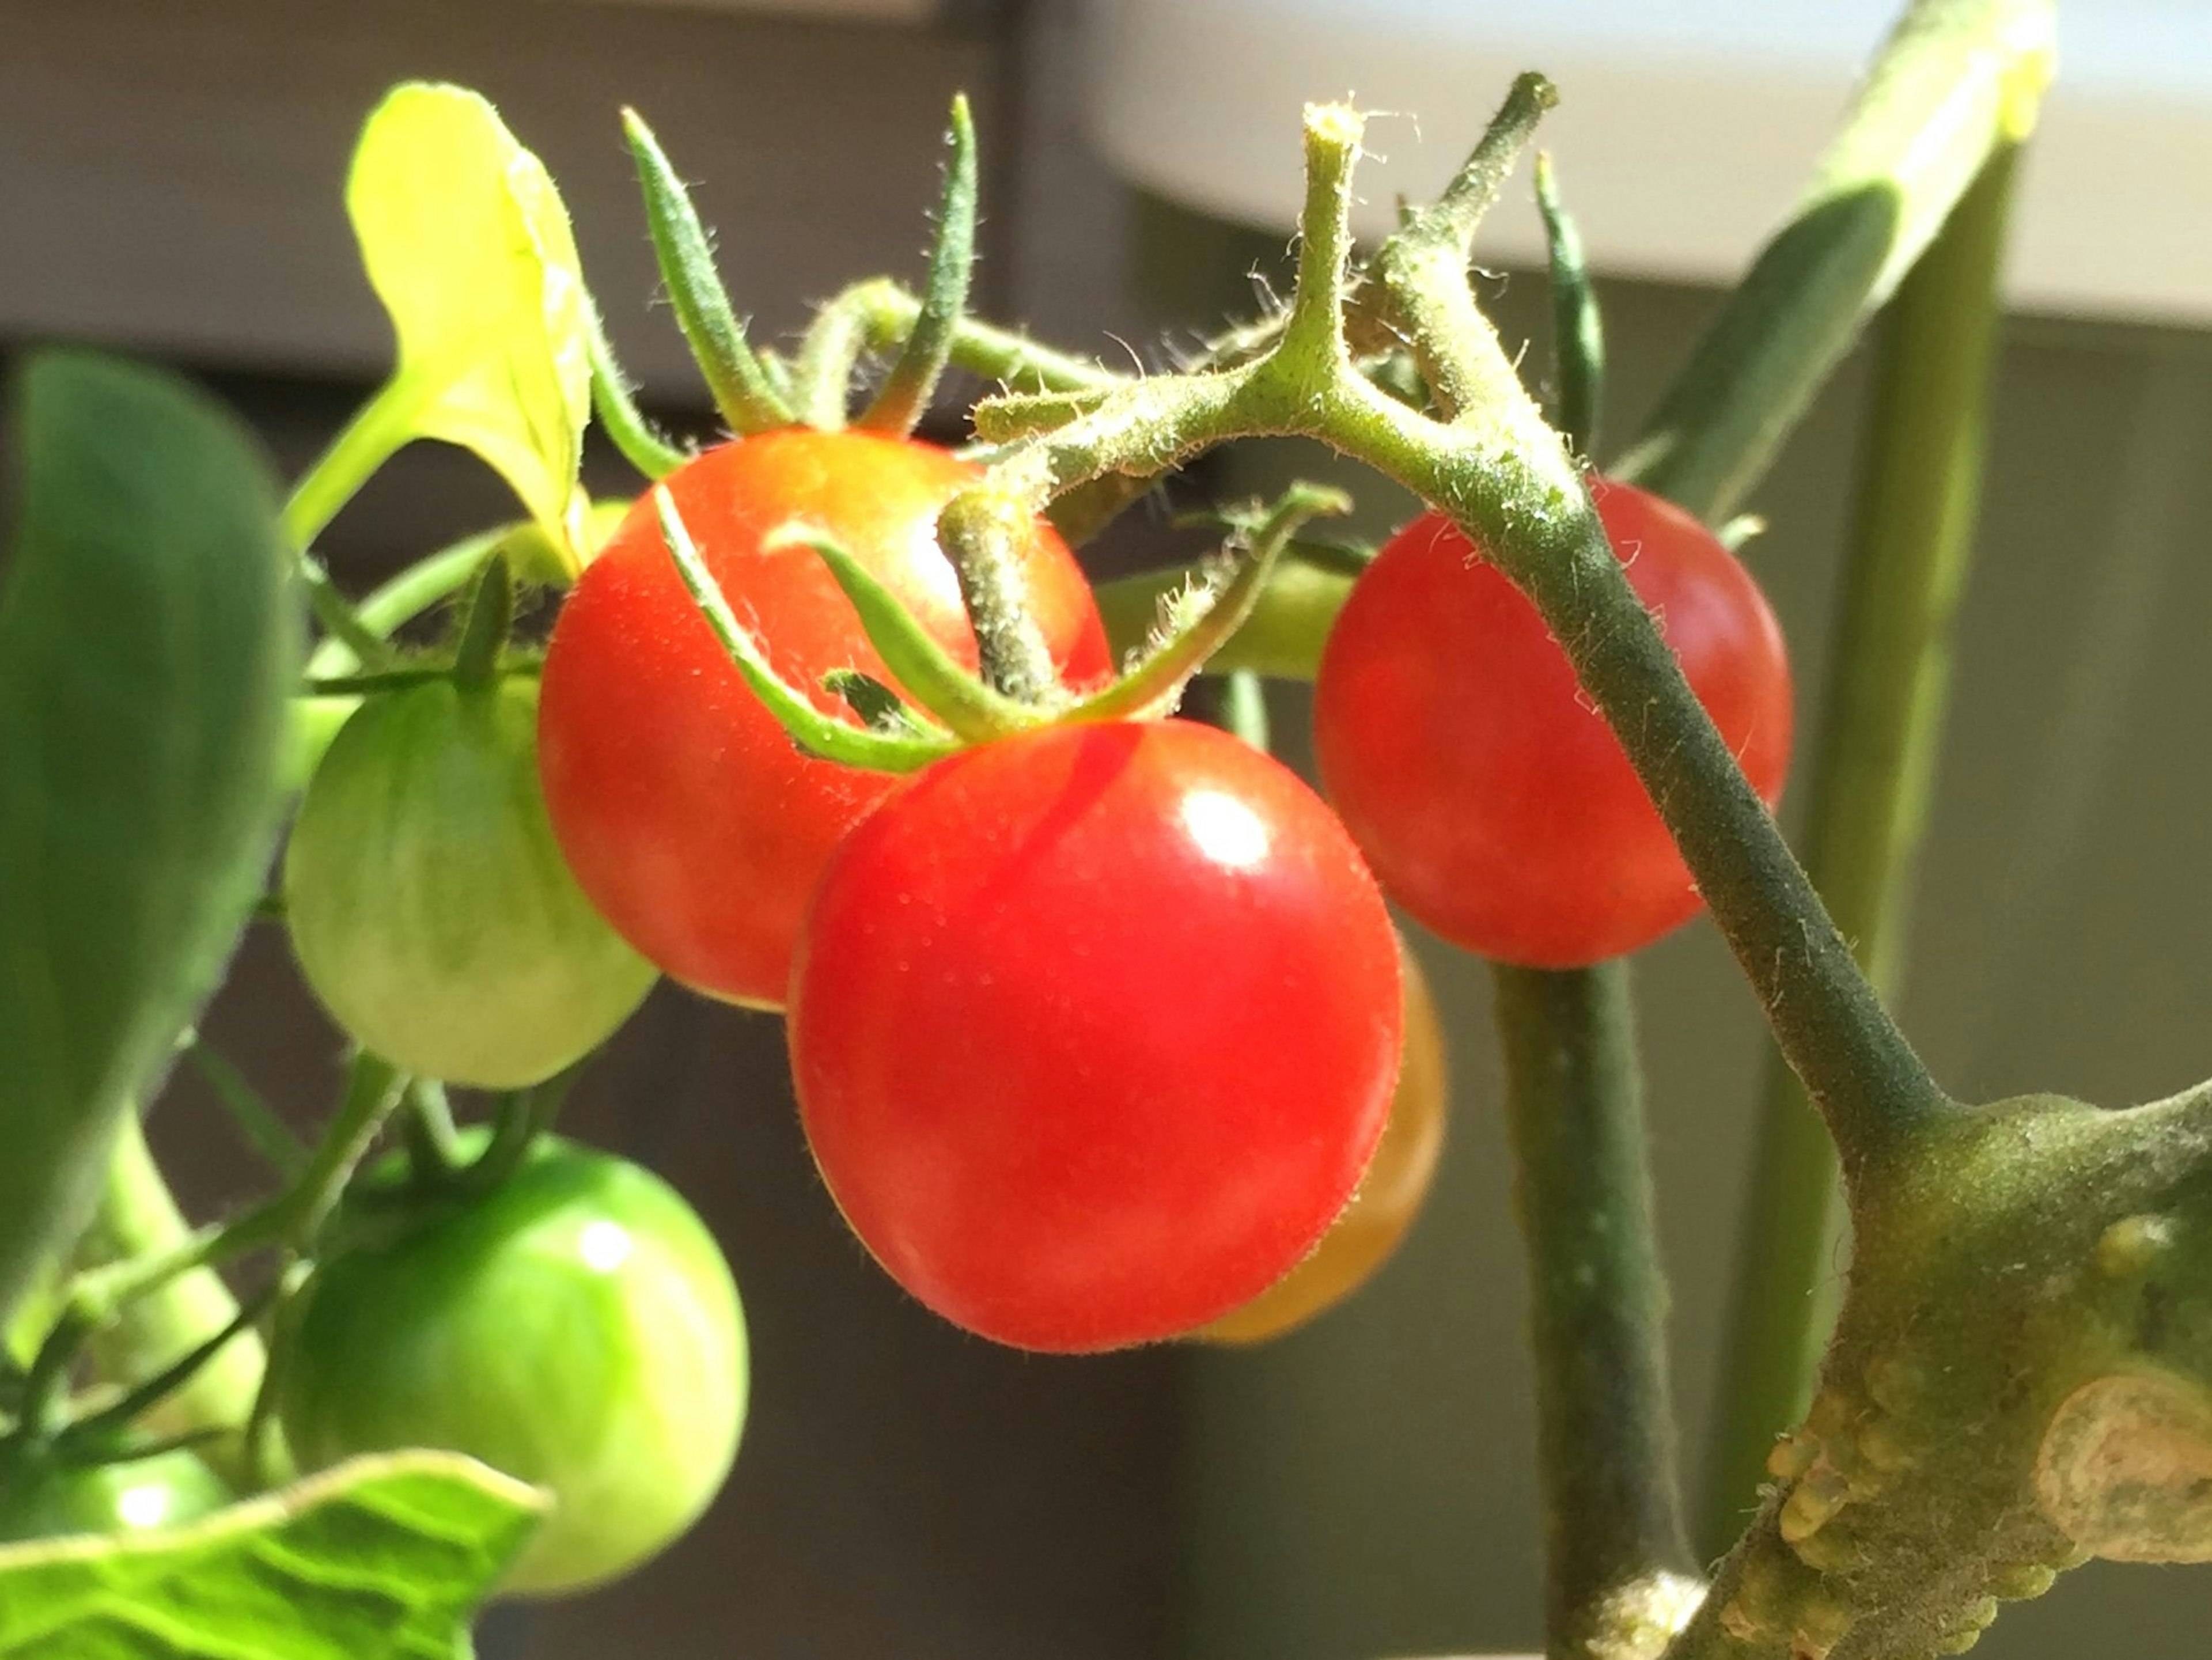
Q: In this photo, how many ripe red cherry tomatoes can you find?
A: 3